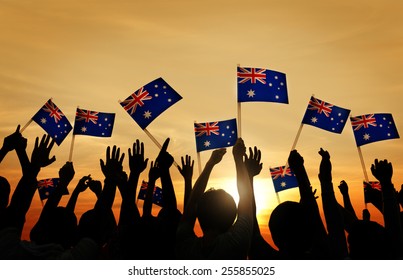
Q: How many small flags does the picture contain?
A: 11